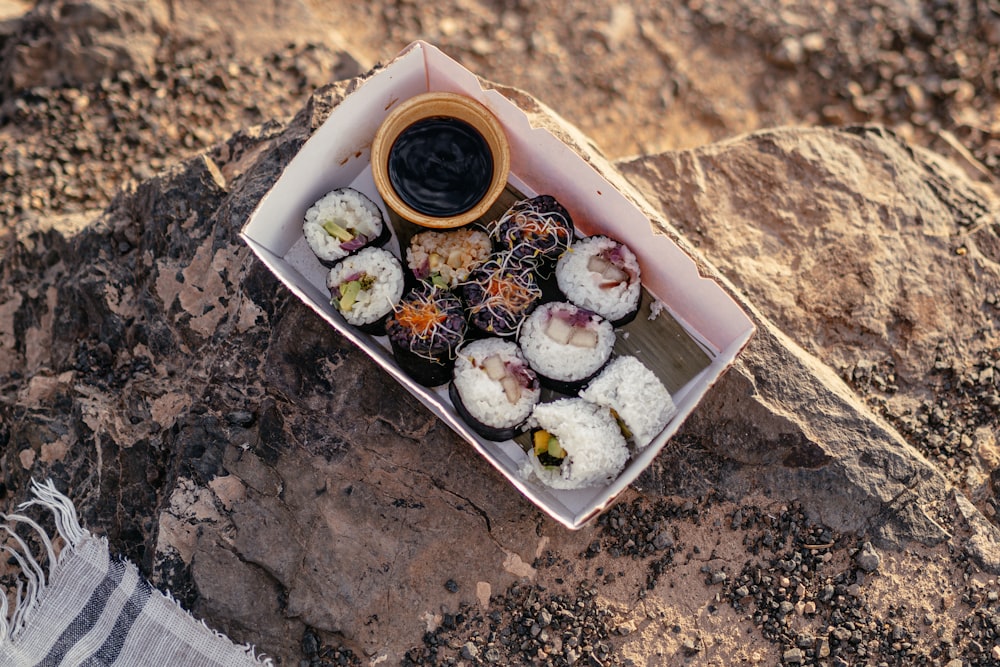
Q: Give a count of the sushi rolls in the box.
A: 11